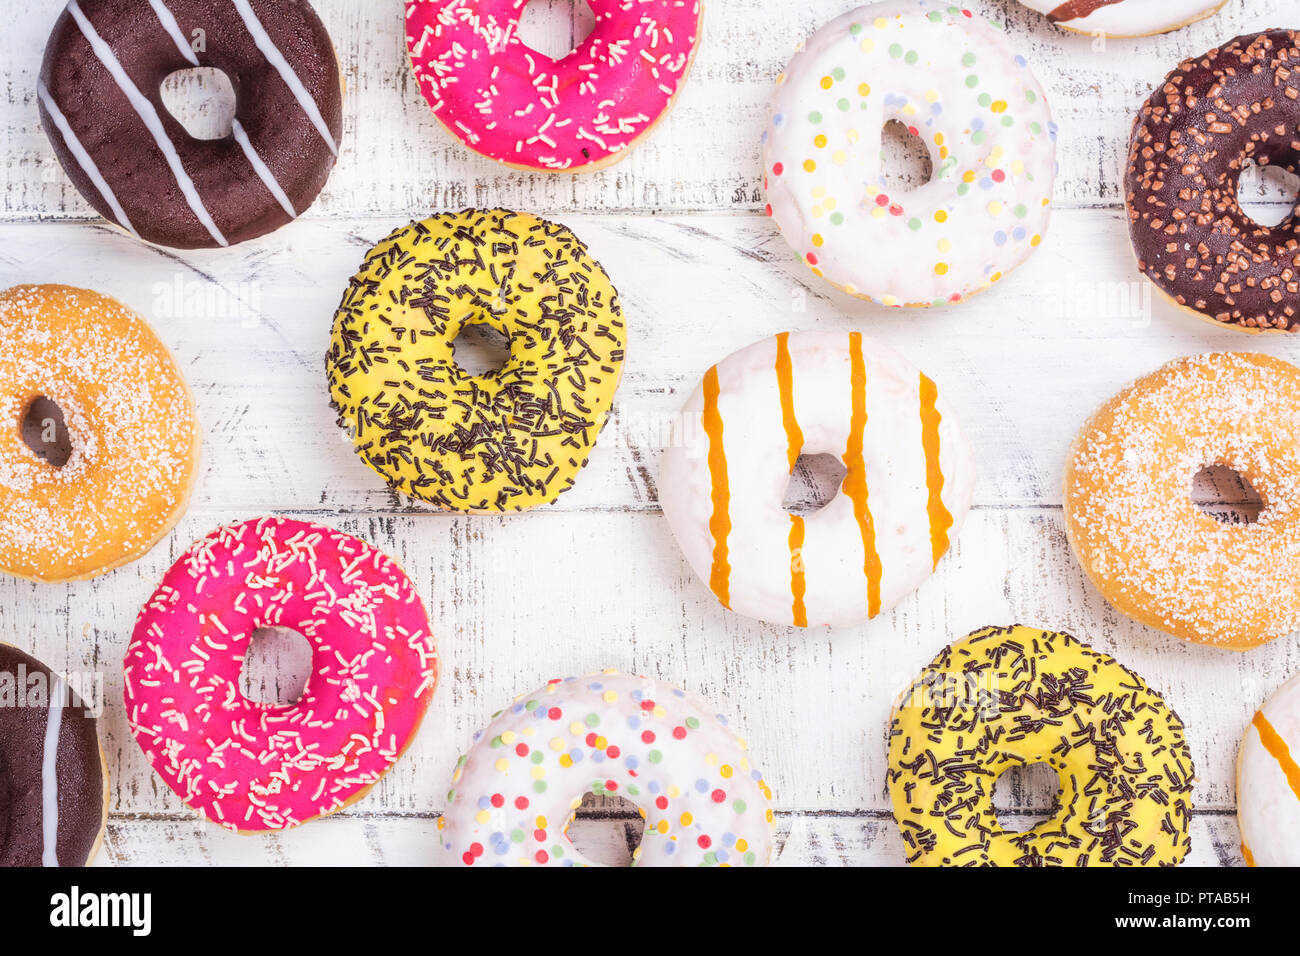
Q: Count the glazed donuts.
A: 12